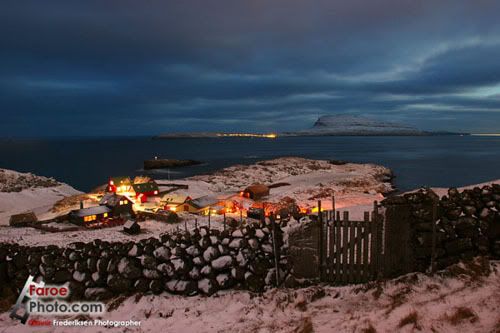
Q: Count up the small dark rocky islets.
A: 1